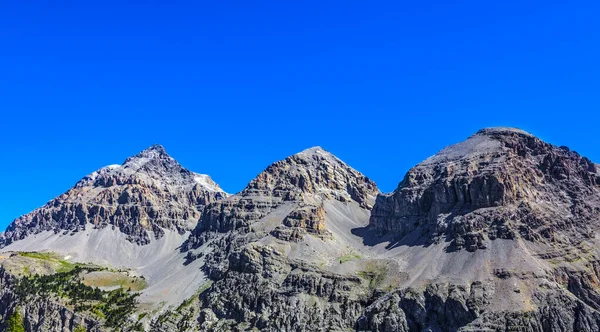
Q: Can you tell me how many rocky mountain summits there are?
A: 3